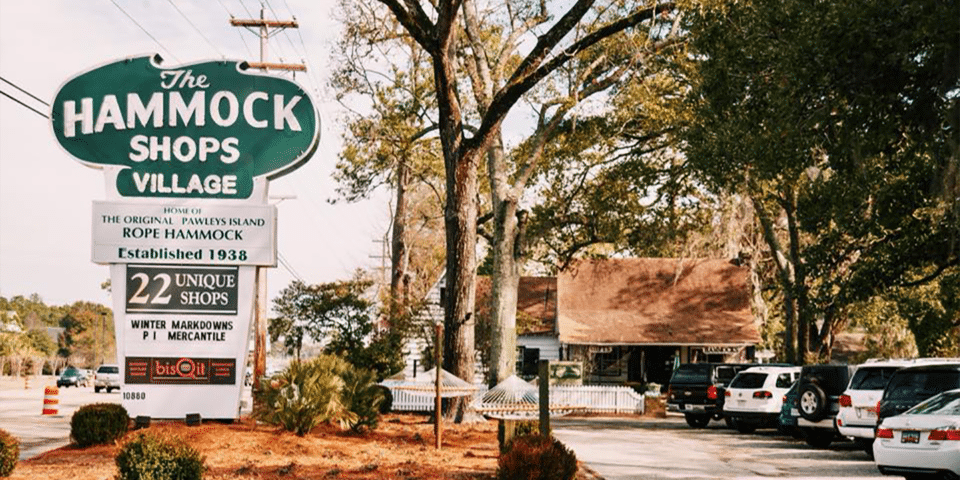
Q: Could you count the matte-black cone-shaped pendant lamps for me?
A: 0